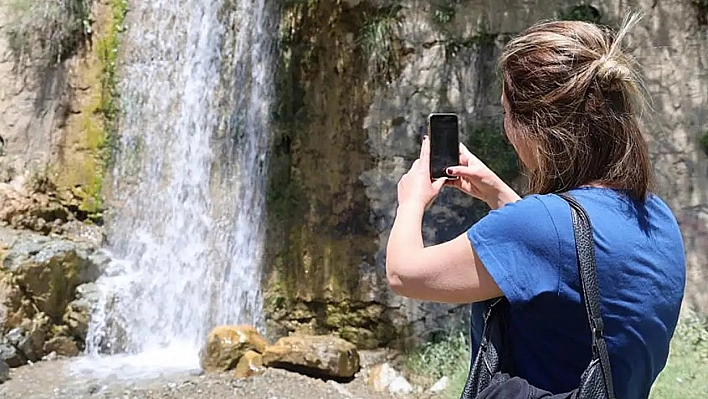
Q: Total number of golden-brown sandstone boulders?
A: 3